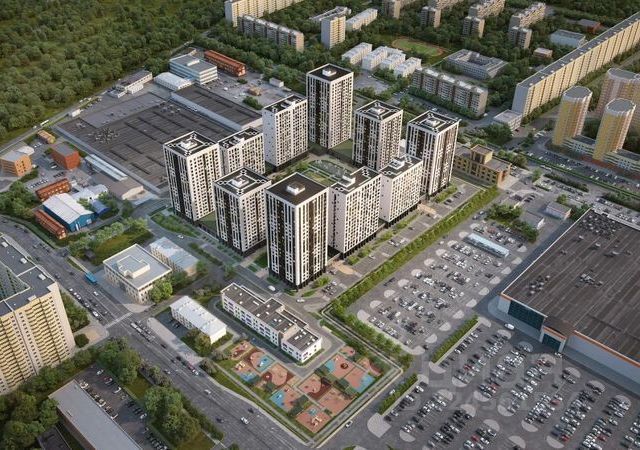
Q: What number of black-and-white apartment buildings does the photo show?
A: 10